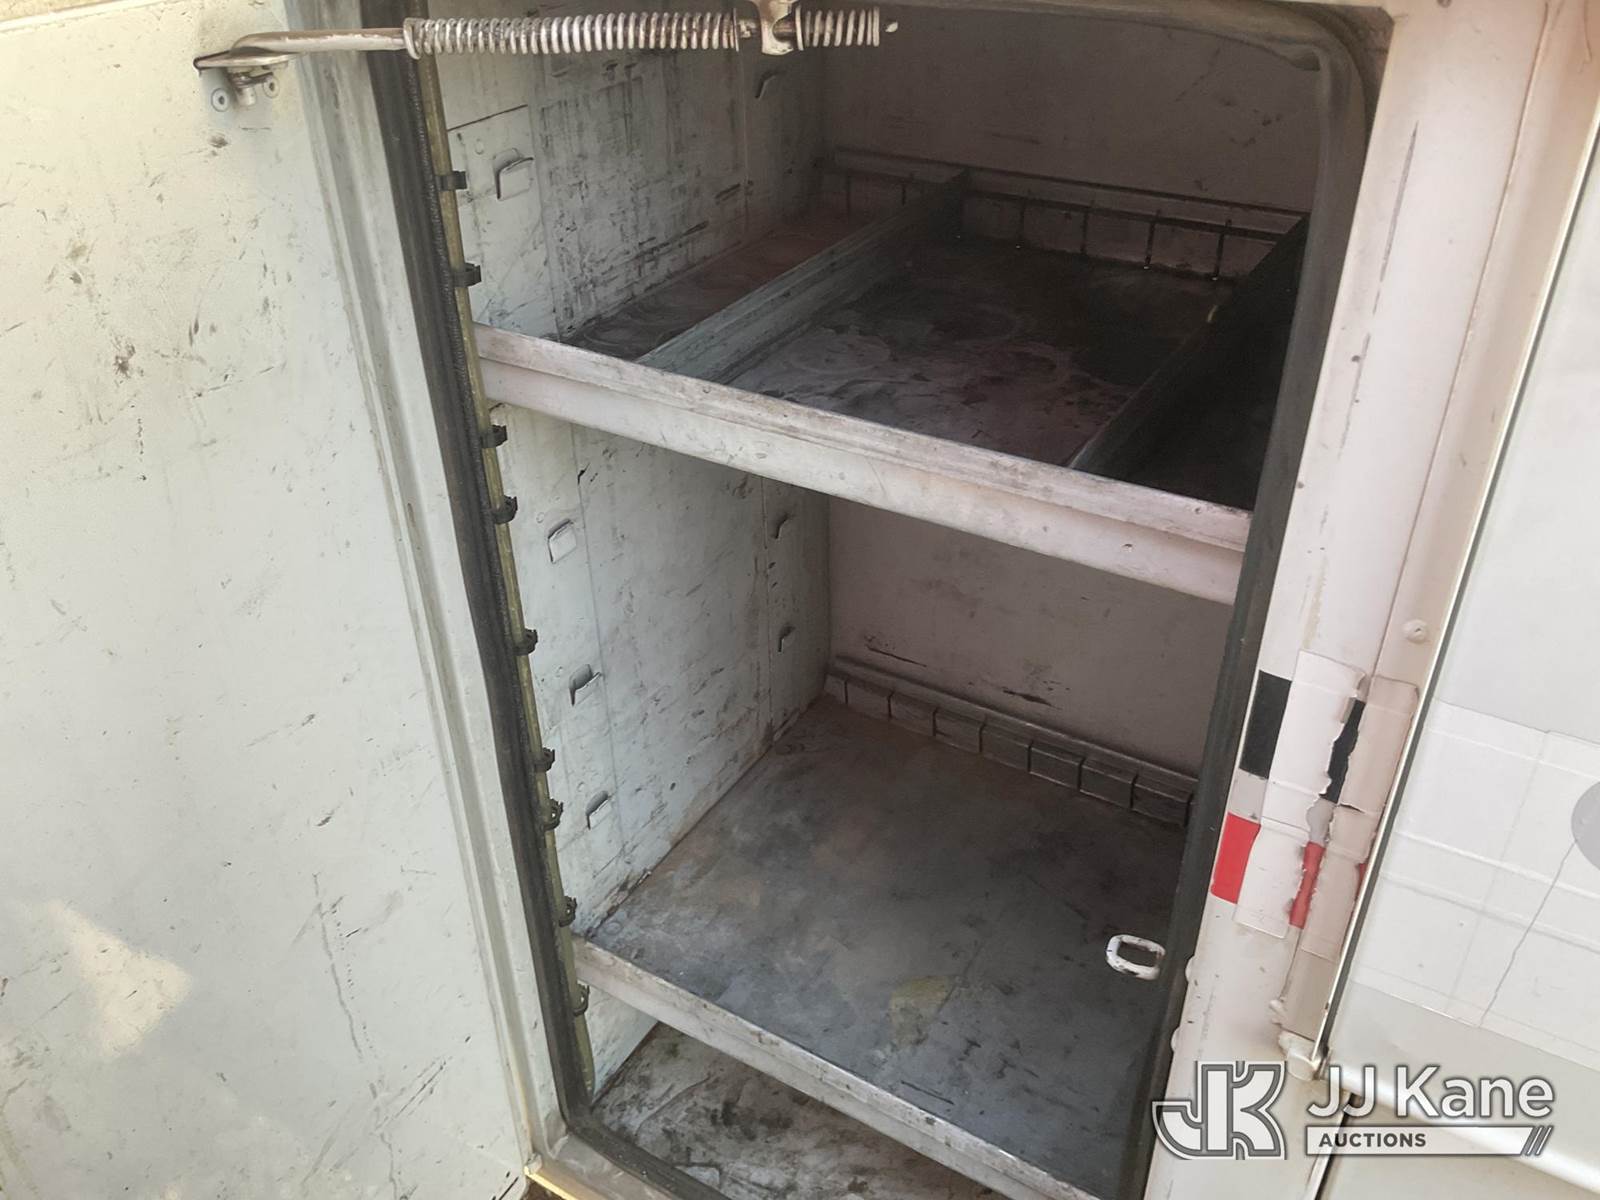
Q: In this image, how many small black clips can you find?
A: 9